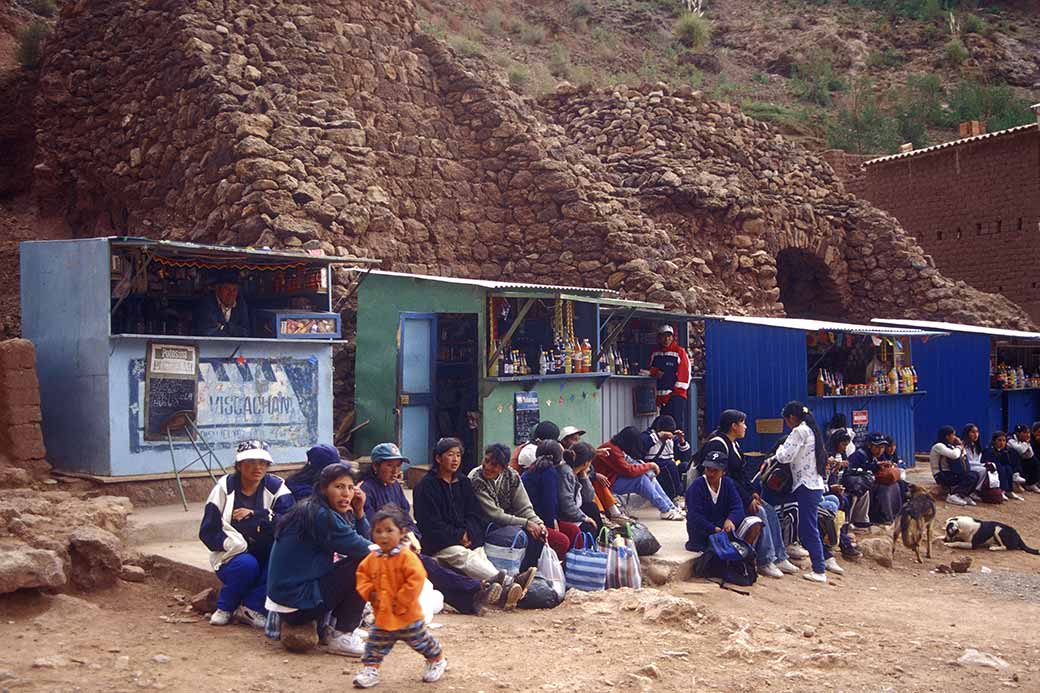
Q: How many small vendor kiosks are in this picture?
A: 5